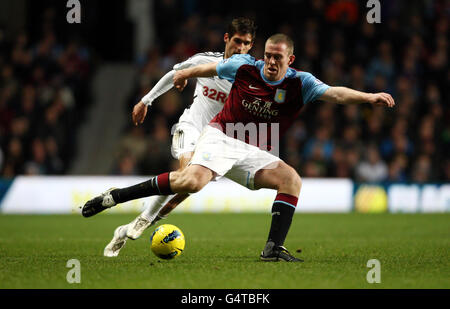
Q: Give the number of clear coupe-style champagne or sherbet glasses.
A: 0